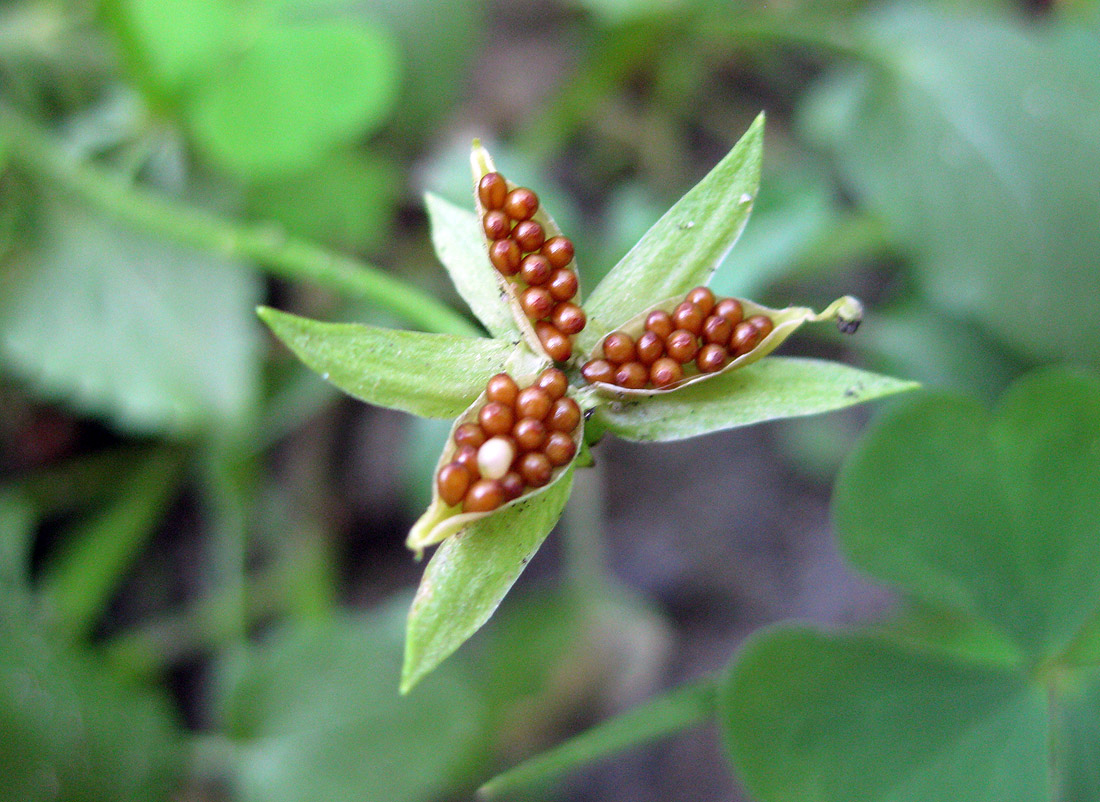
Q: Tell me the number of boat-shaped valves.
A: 3